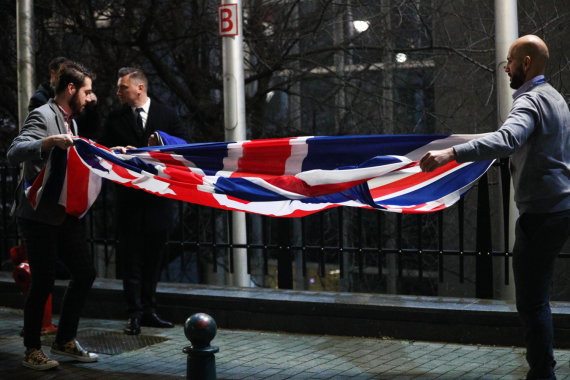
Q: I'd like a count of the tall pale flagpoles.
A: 3